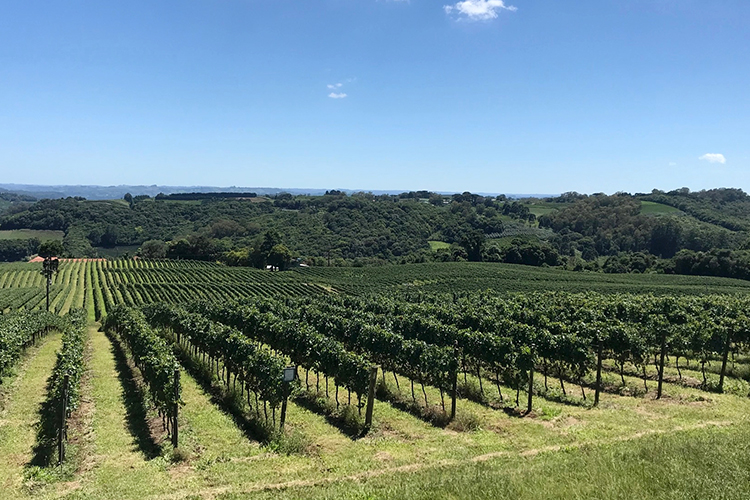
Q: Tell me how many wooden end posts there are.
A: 9